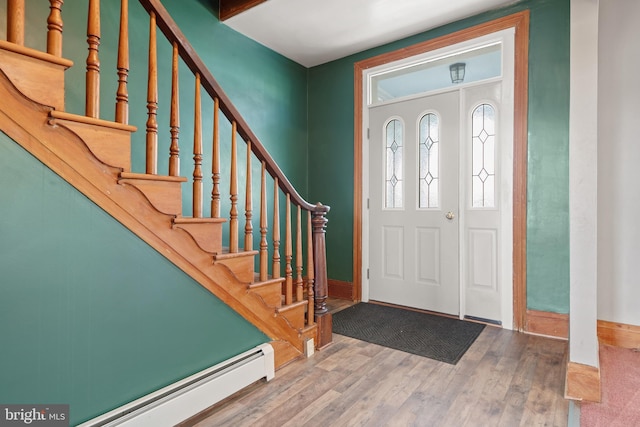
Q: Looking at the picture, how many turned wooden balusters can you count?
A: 15